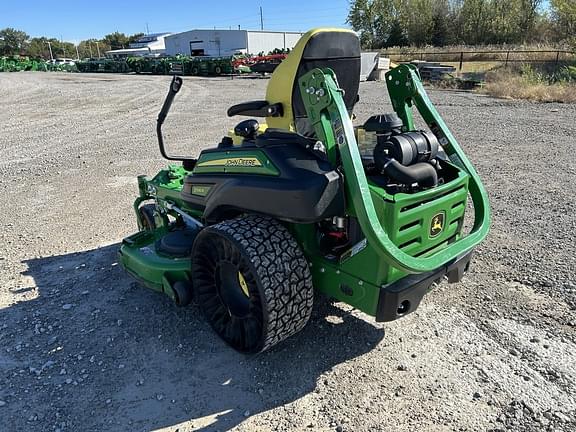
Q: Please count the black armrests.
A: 1